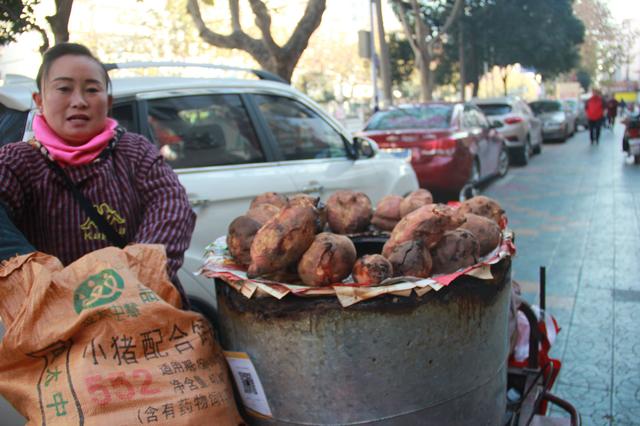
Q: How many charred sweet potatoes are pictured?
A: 15